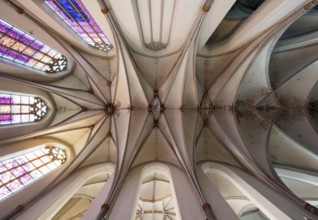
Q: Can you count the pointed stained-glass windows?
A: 4